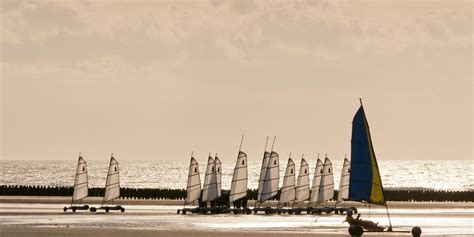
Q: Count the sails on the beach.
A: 14